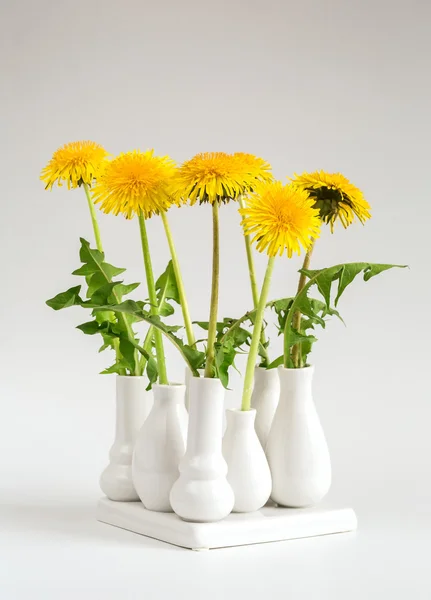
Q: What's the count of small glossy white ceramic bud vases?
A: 7